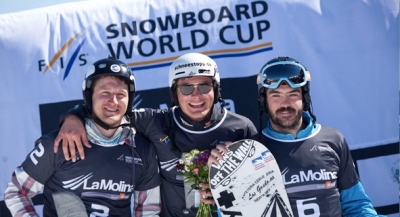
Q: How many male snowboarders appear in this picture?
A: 3